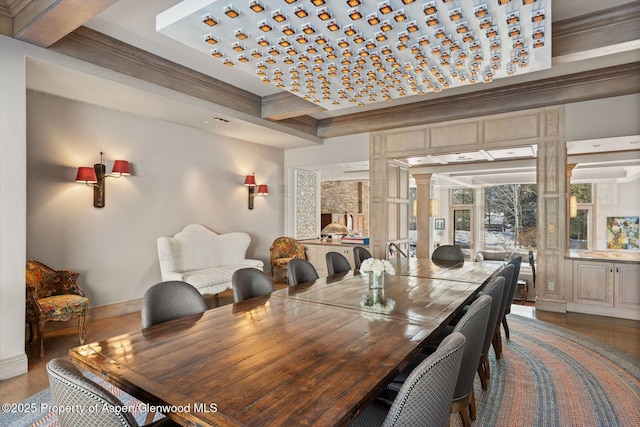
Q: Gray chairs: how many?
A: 12